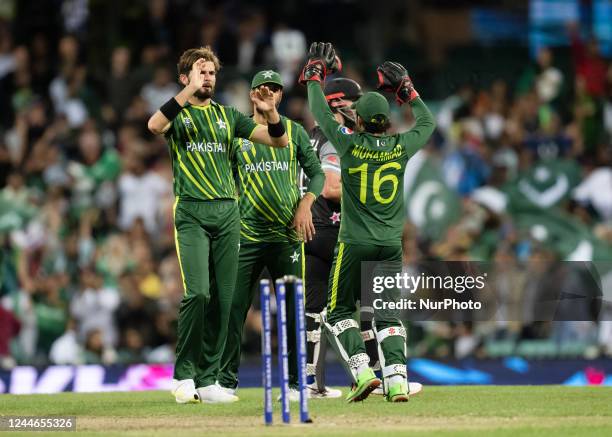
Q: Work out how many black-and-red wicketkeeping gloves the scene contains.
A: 2